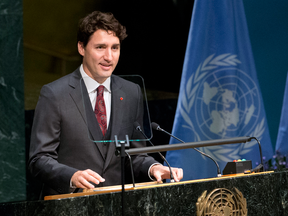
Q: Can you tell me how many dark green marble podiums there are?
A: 1